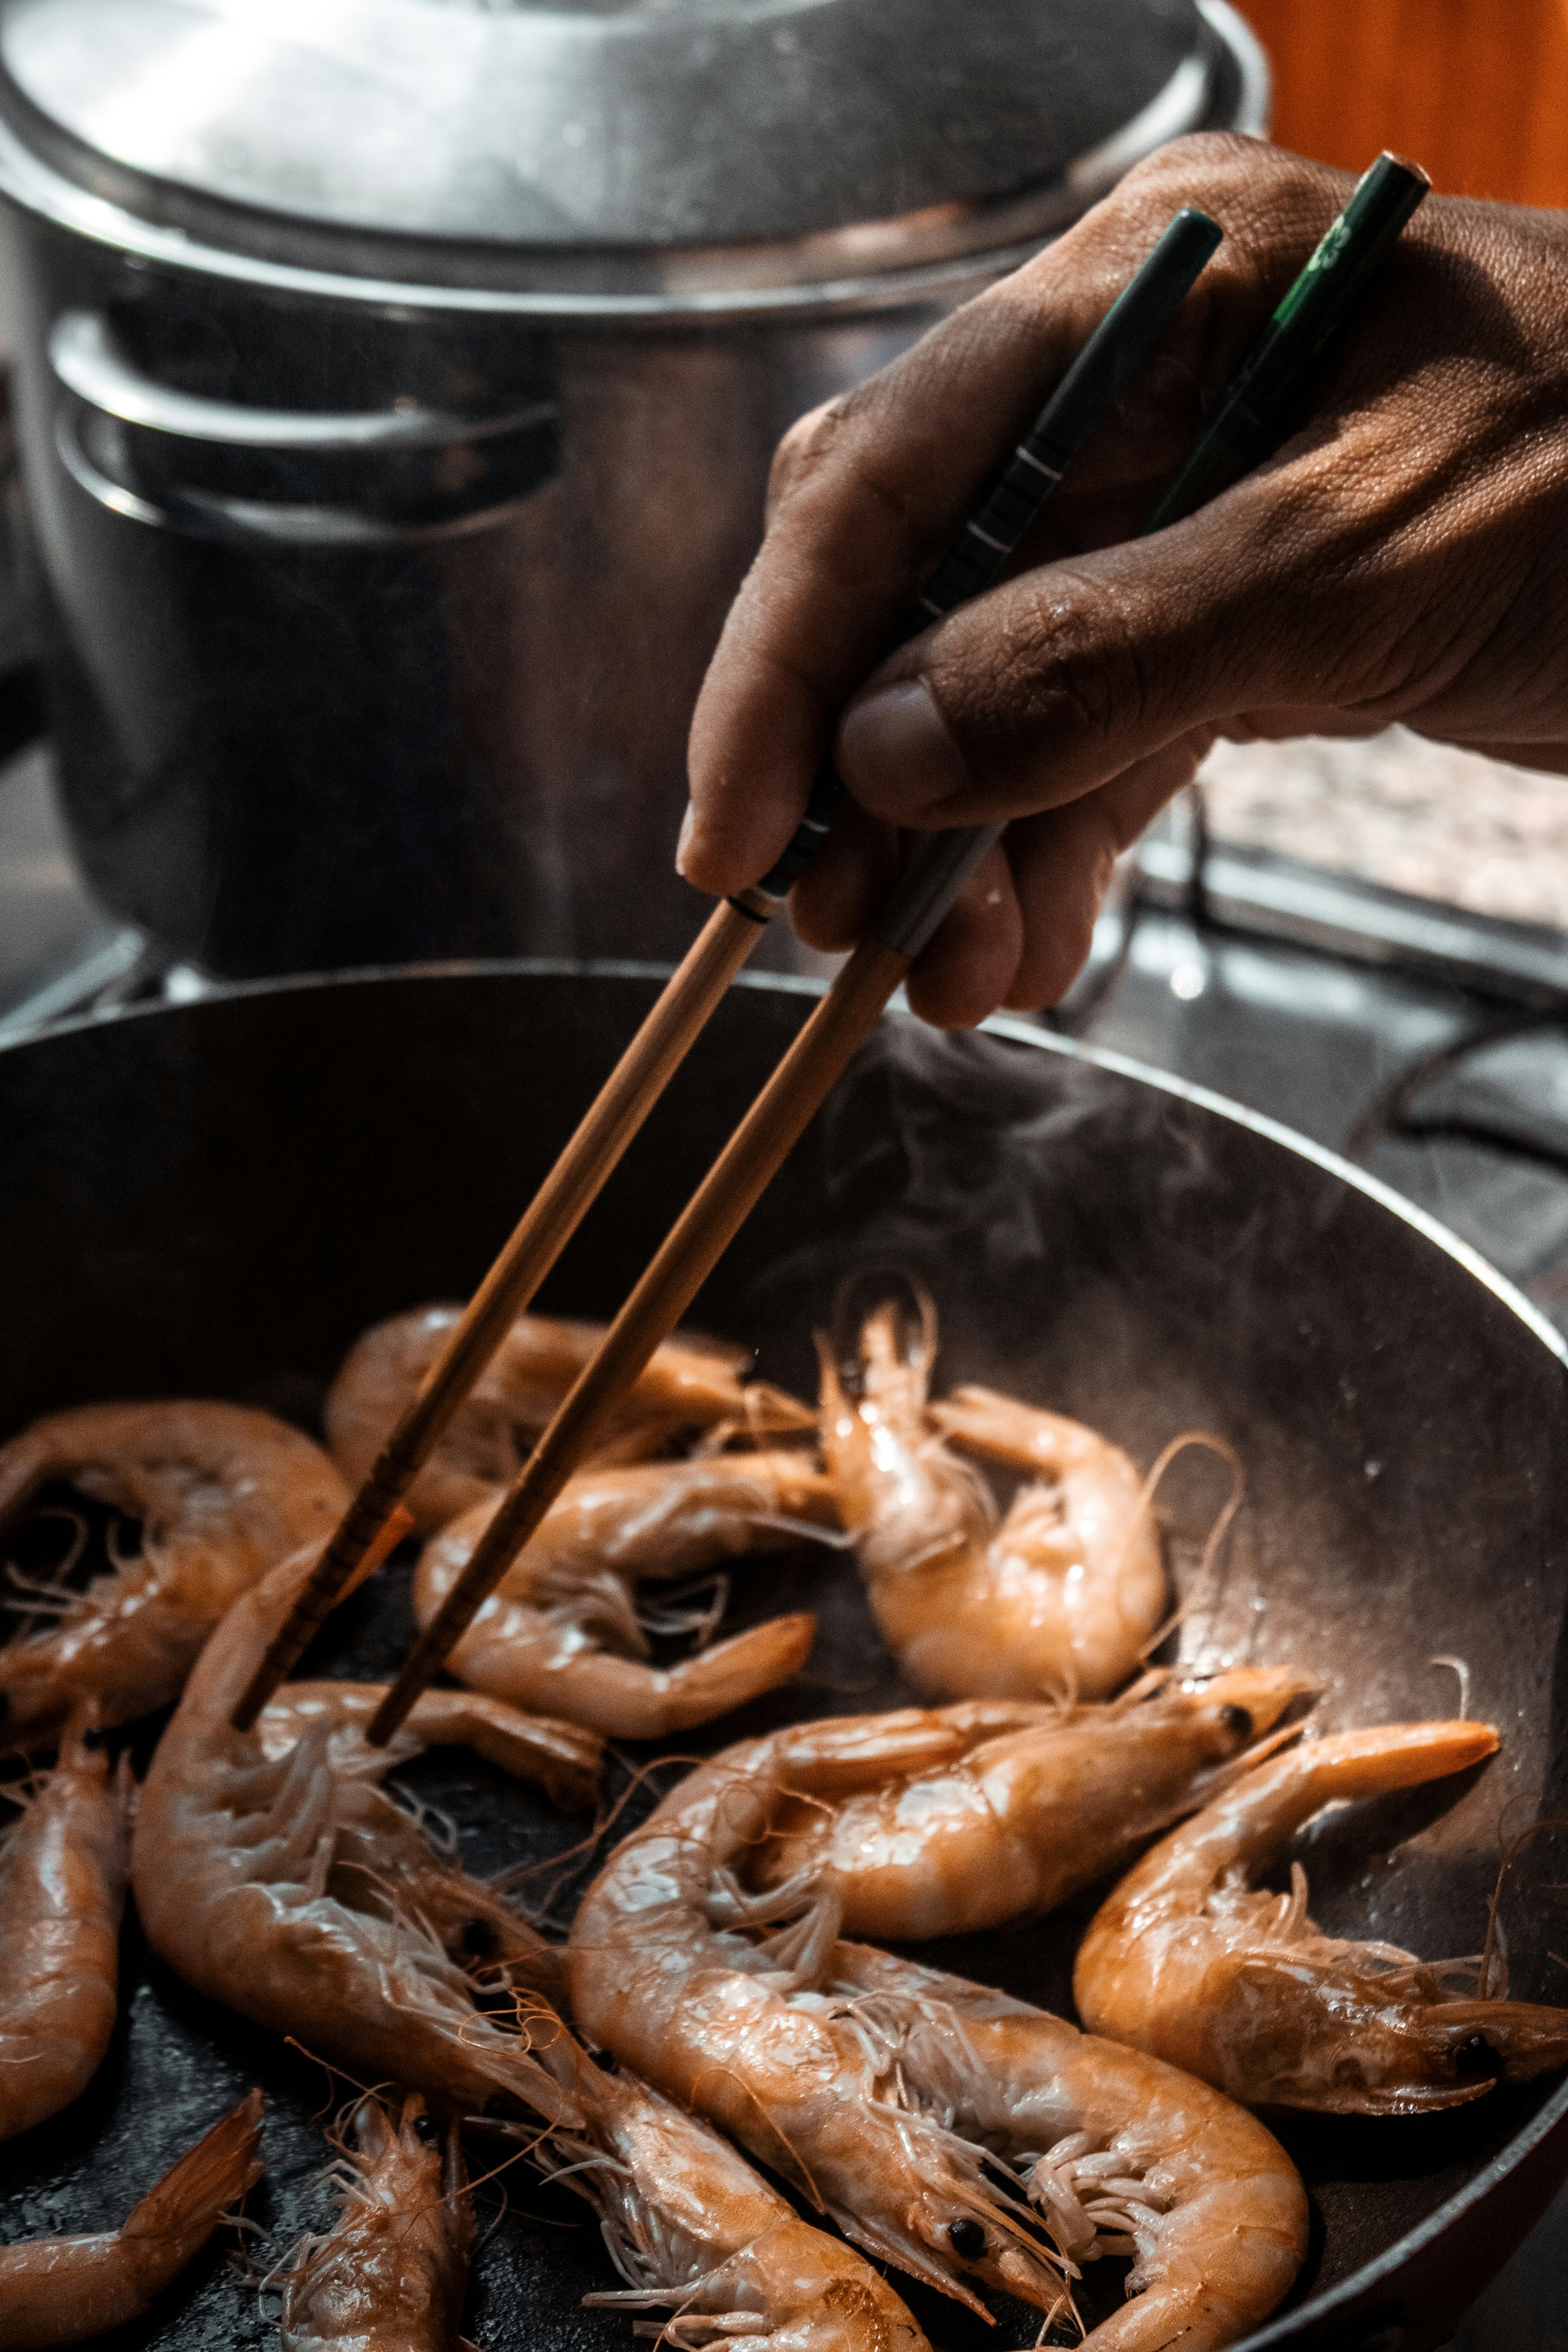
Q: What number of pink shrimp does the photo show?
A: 14